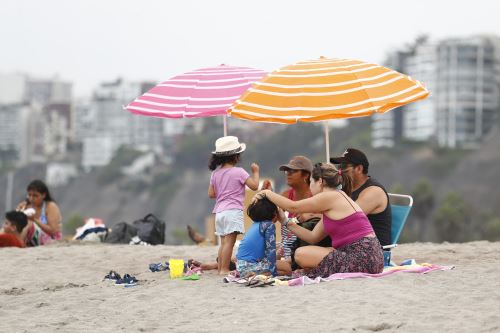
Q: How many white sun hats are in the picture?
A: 1